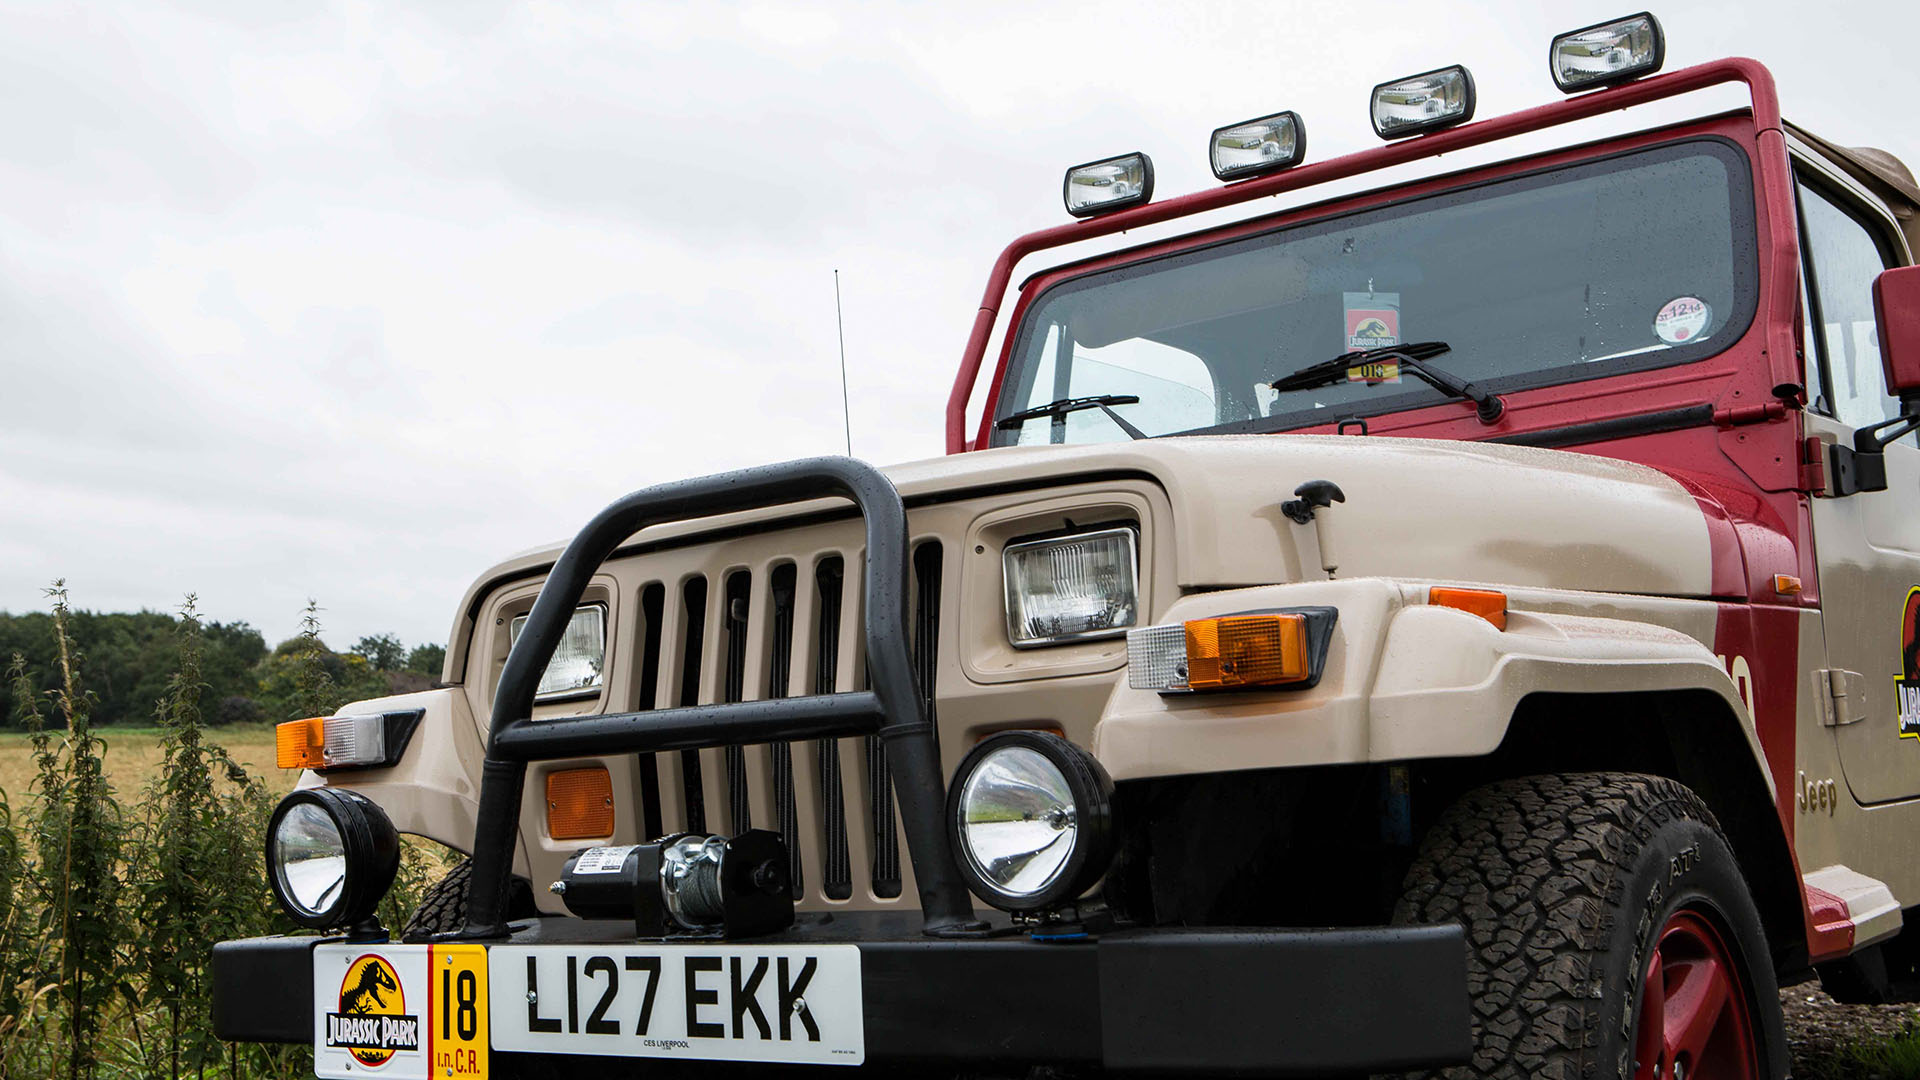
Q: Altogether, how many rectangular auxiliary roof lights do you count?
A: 4